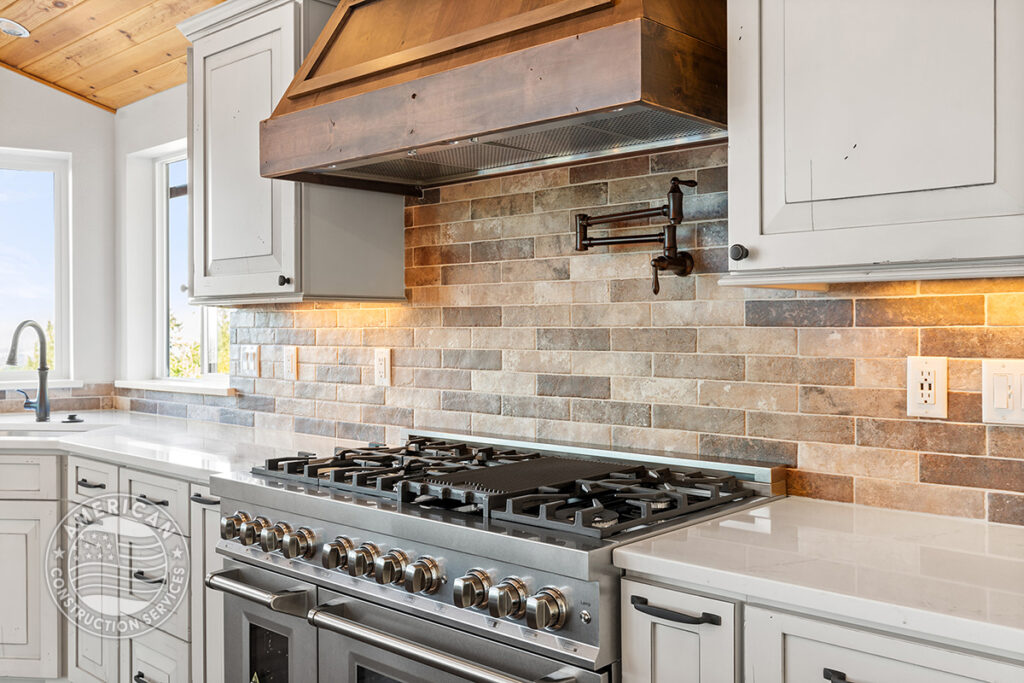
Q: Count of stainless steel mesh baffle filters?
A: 4